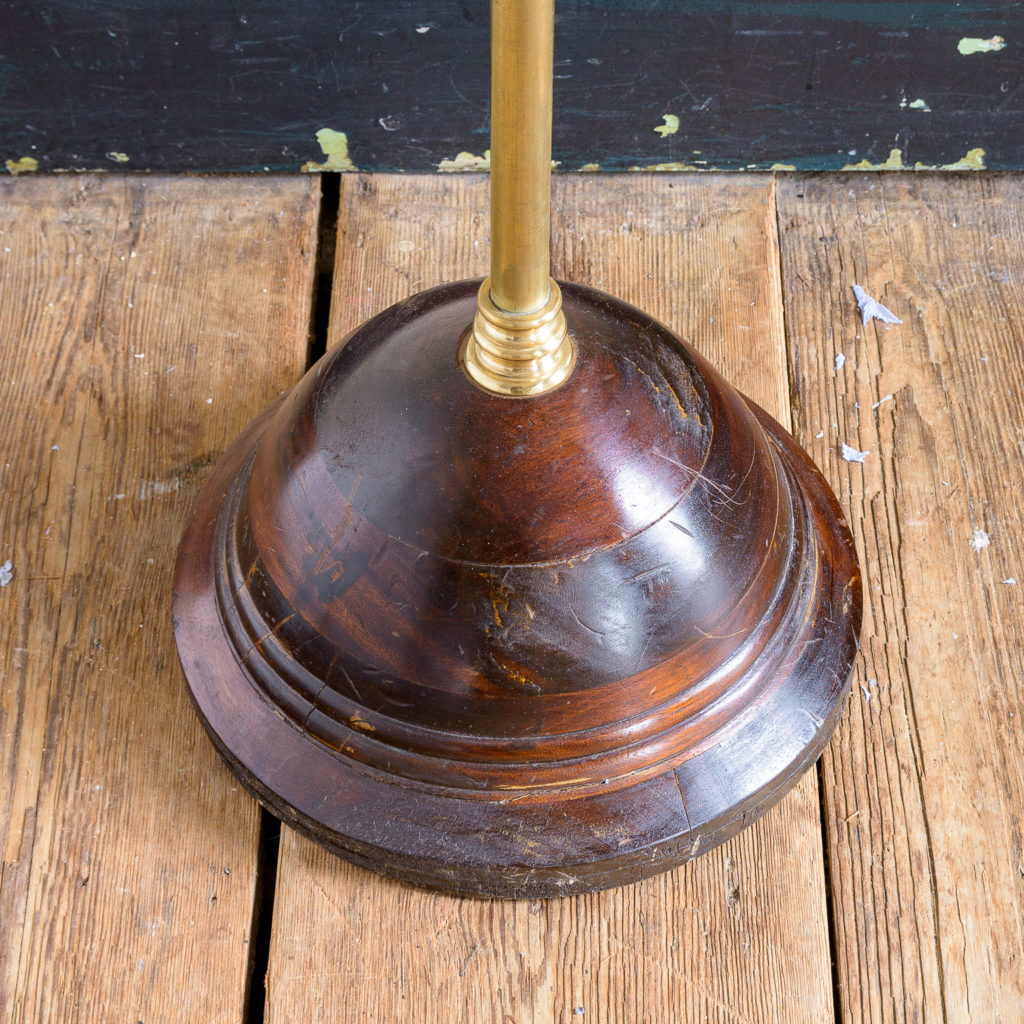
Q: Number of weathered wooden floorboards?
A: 3